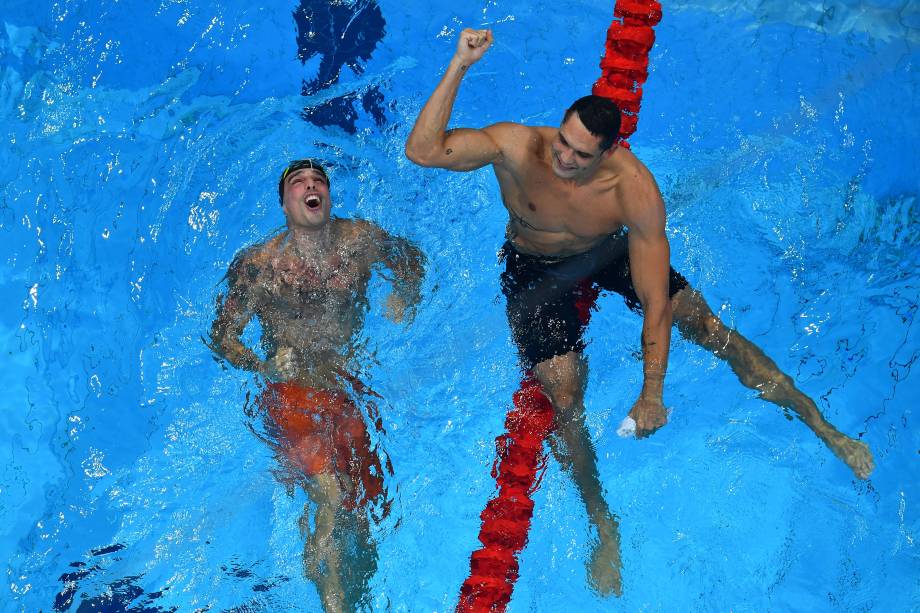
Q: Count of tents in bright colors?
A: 0